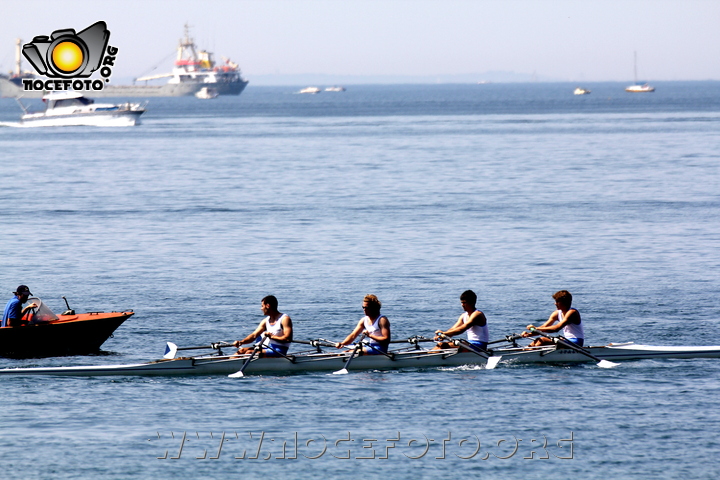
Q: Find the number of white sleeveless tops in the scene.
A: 4